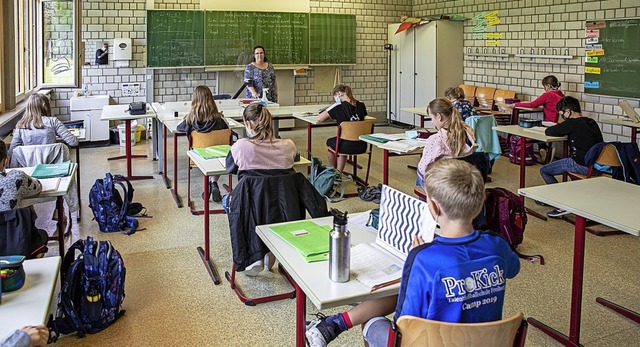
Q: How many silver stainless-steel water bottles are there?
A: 1